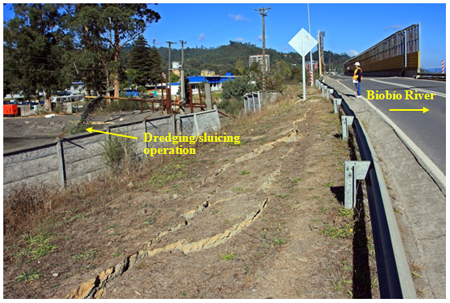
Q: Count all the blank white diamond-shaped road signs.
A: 1